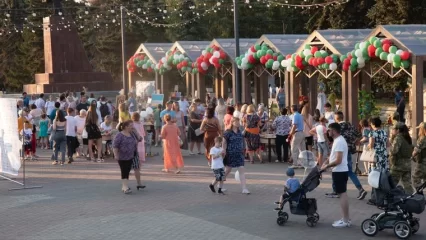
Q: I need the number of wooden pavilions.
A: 6